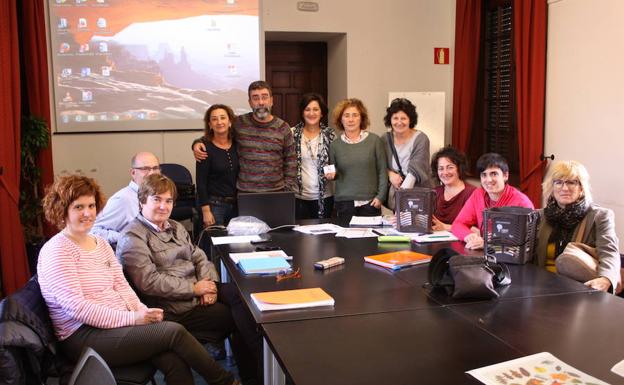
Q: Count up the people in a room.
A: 11